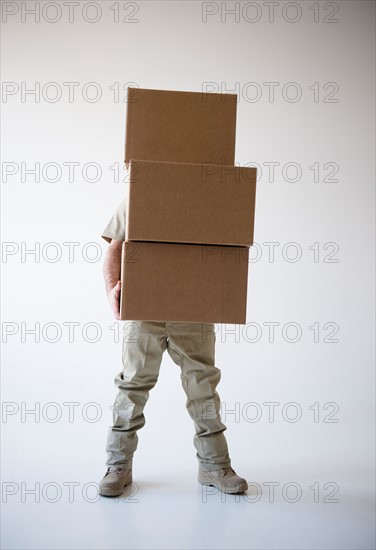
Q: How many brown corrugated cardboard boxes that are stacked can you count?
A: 3